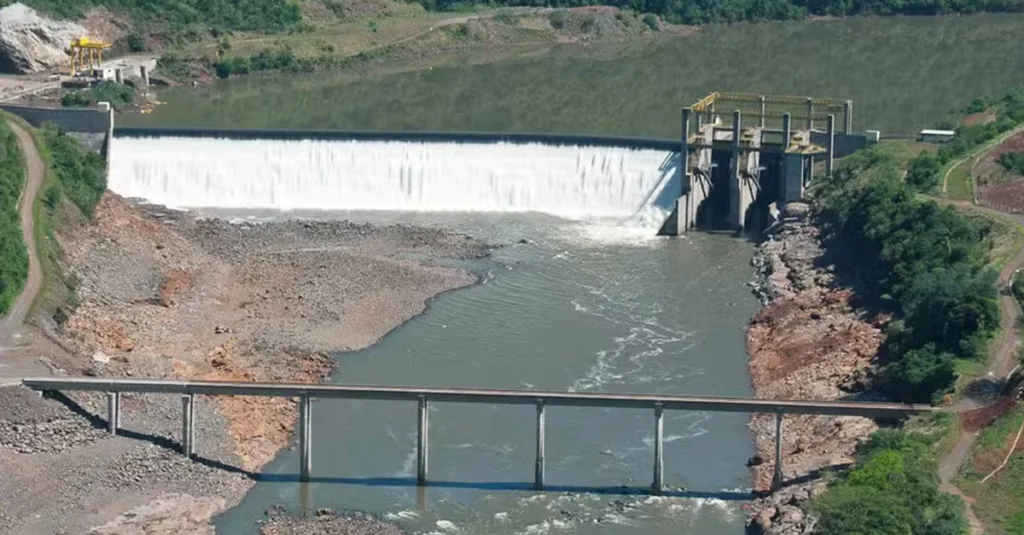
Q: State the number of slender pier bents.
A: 7